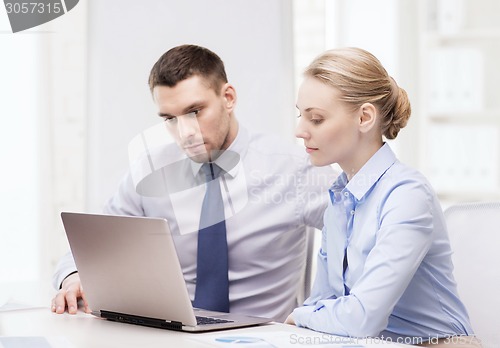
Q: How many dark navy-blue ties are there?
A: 1